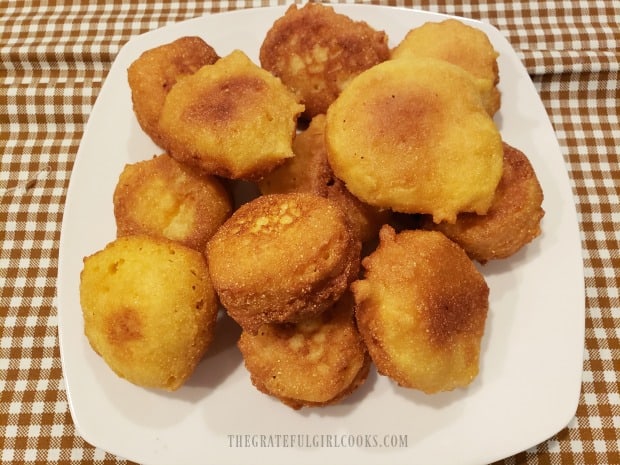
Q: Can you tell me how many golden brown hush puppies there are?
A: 12